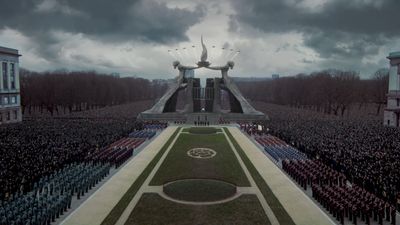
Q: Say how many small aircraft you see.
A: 8